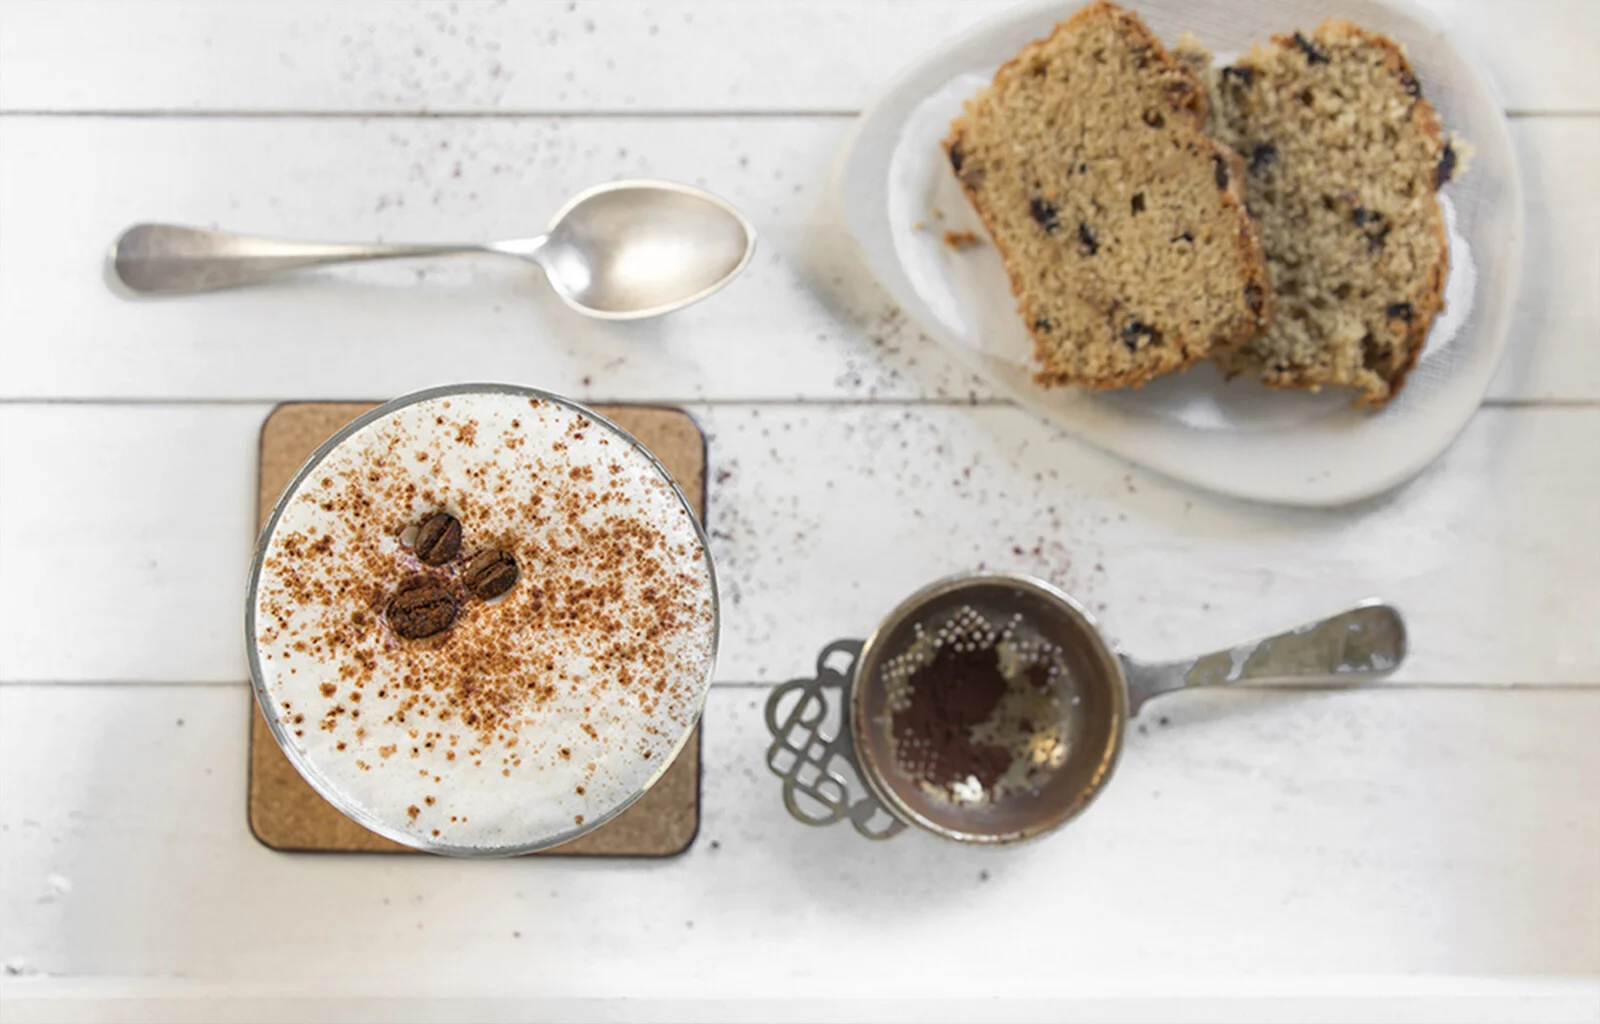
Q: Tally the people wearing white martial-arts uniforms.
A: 0